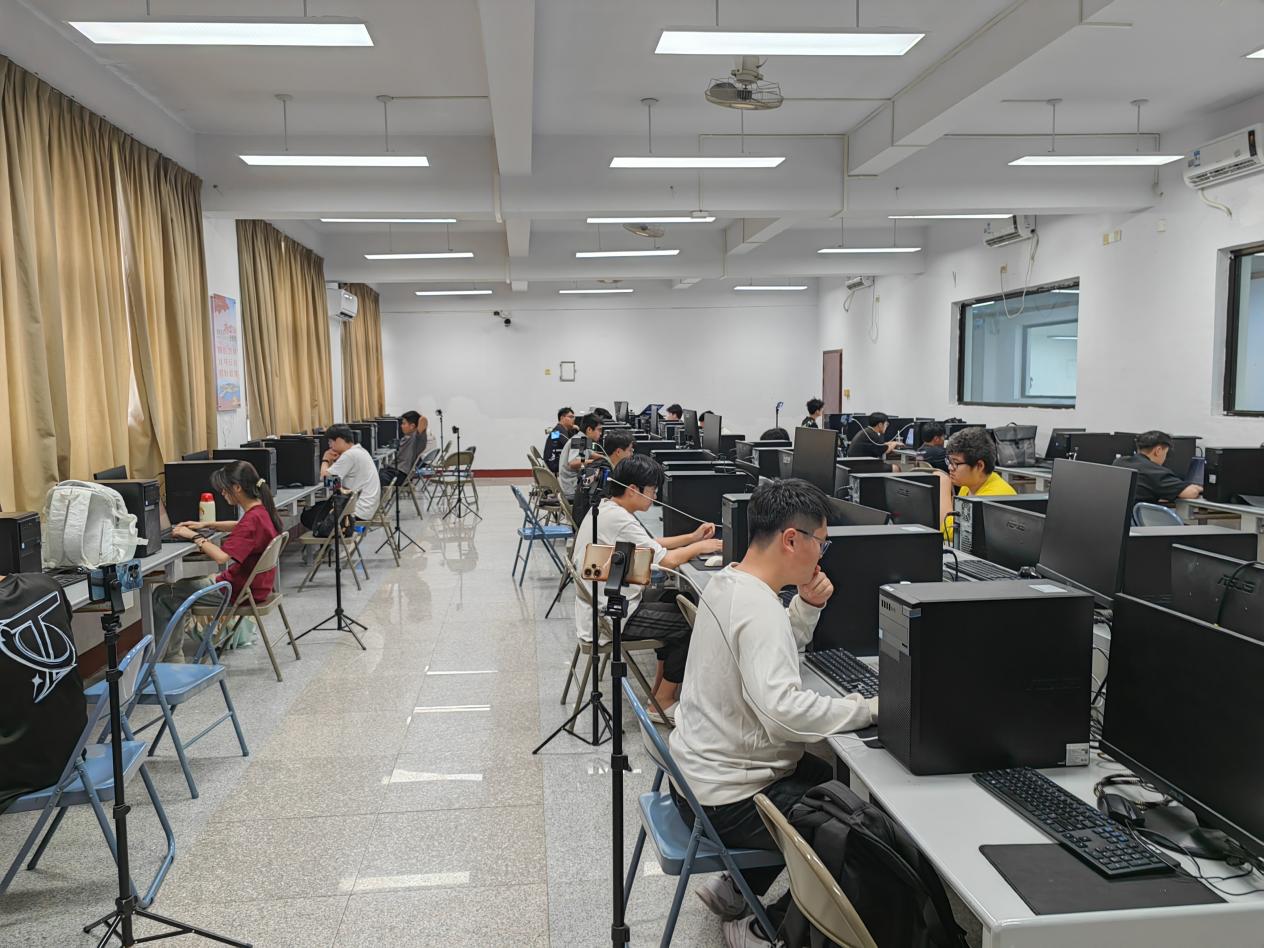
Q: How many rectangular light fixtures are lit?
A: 15